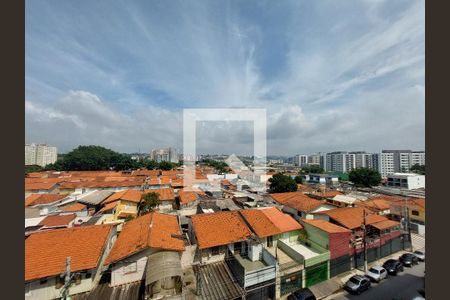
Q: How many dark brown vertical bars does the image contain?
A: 2